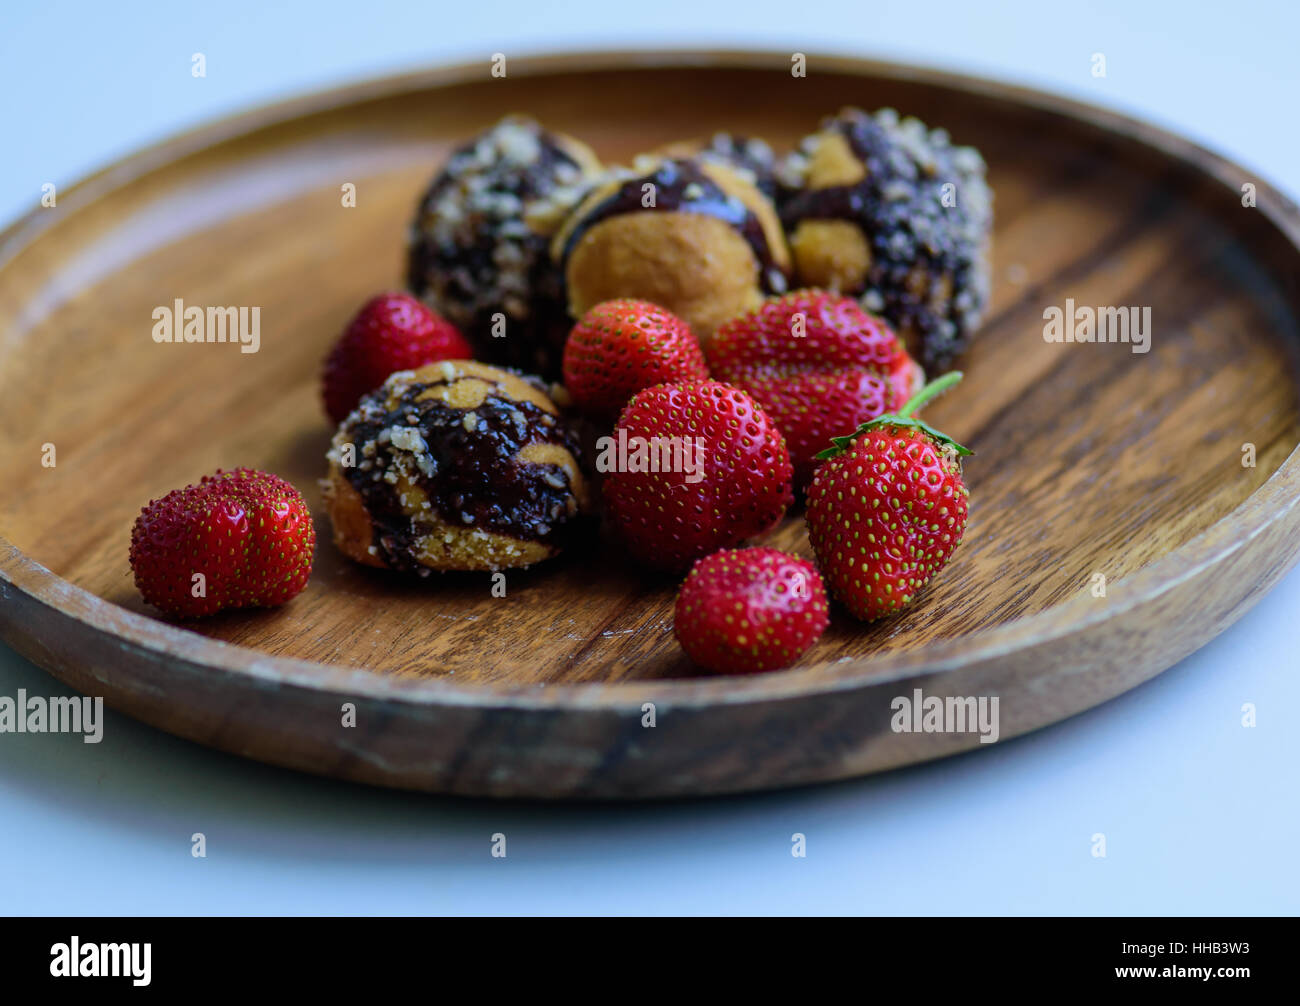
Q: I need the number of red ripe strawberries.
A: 7